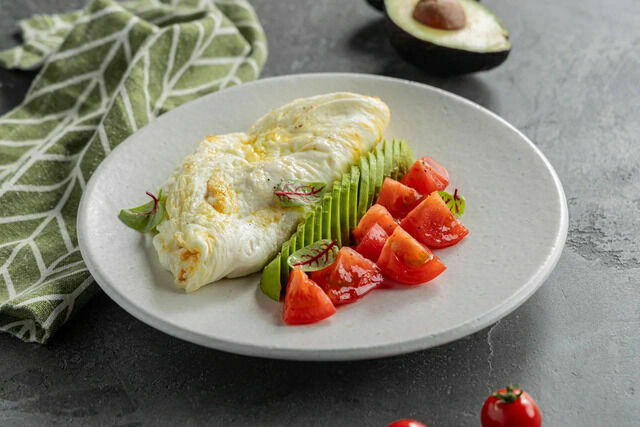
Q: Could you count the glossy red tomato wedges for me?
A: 8